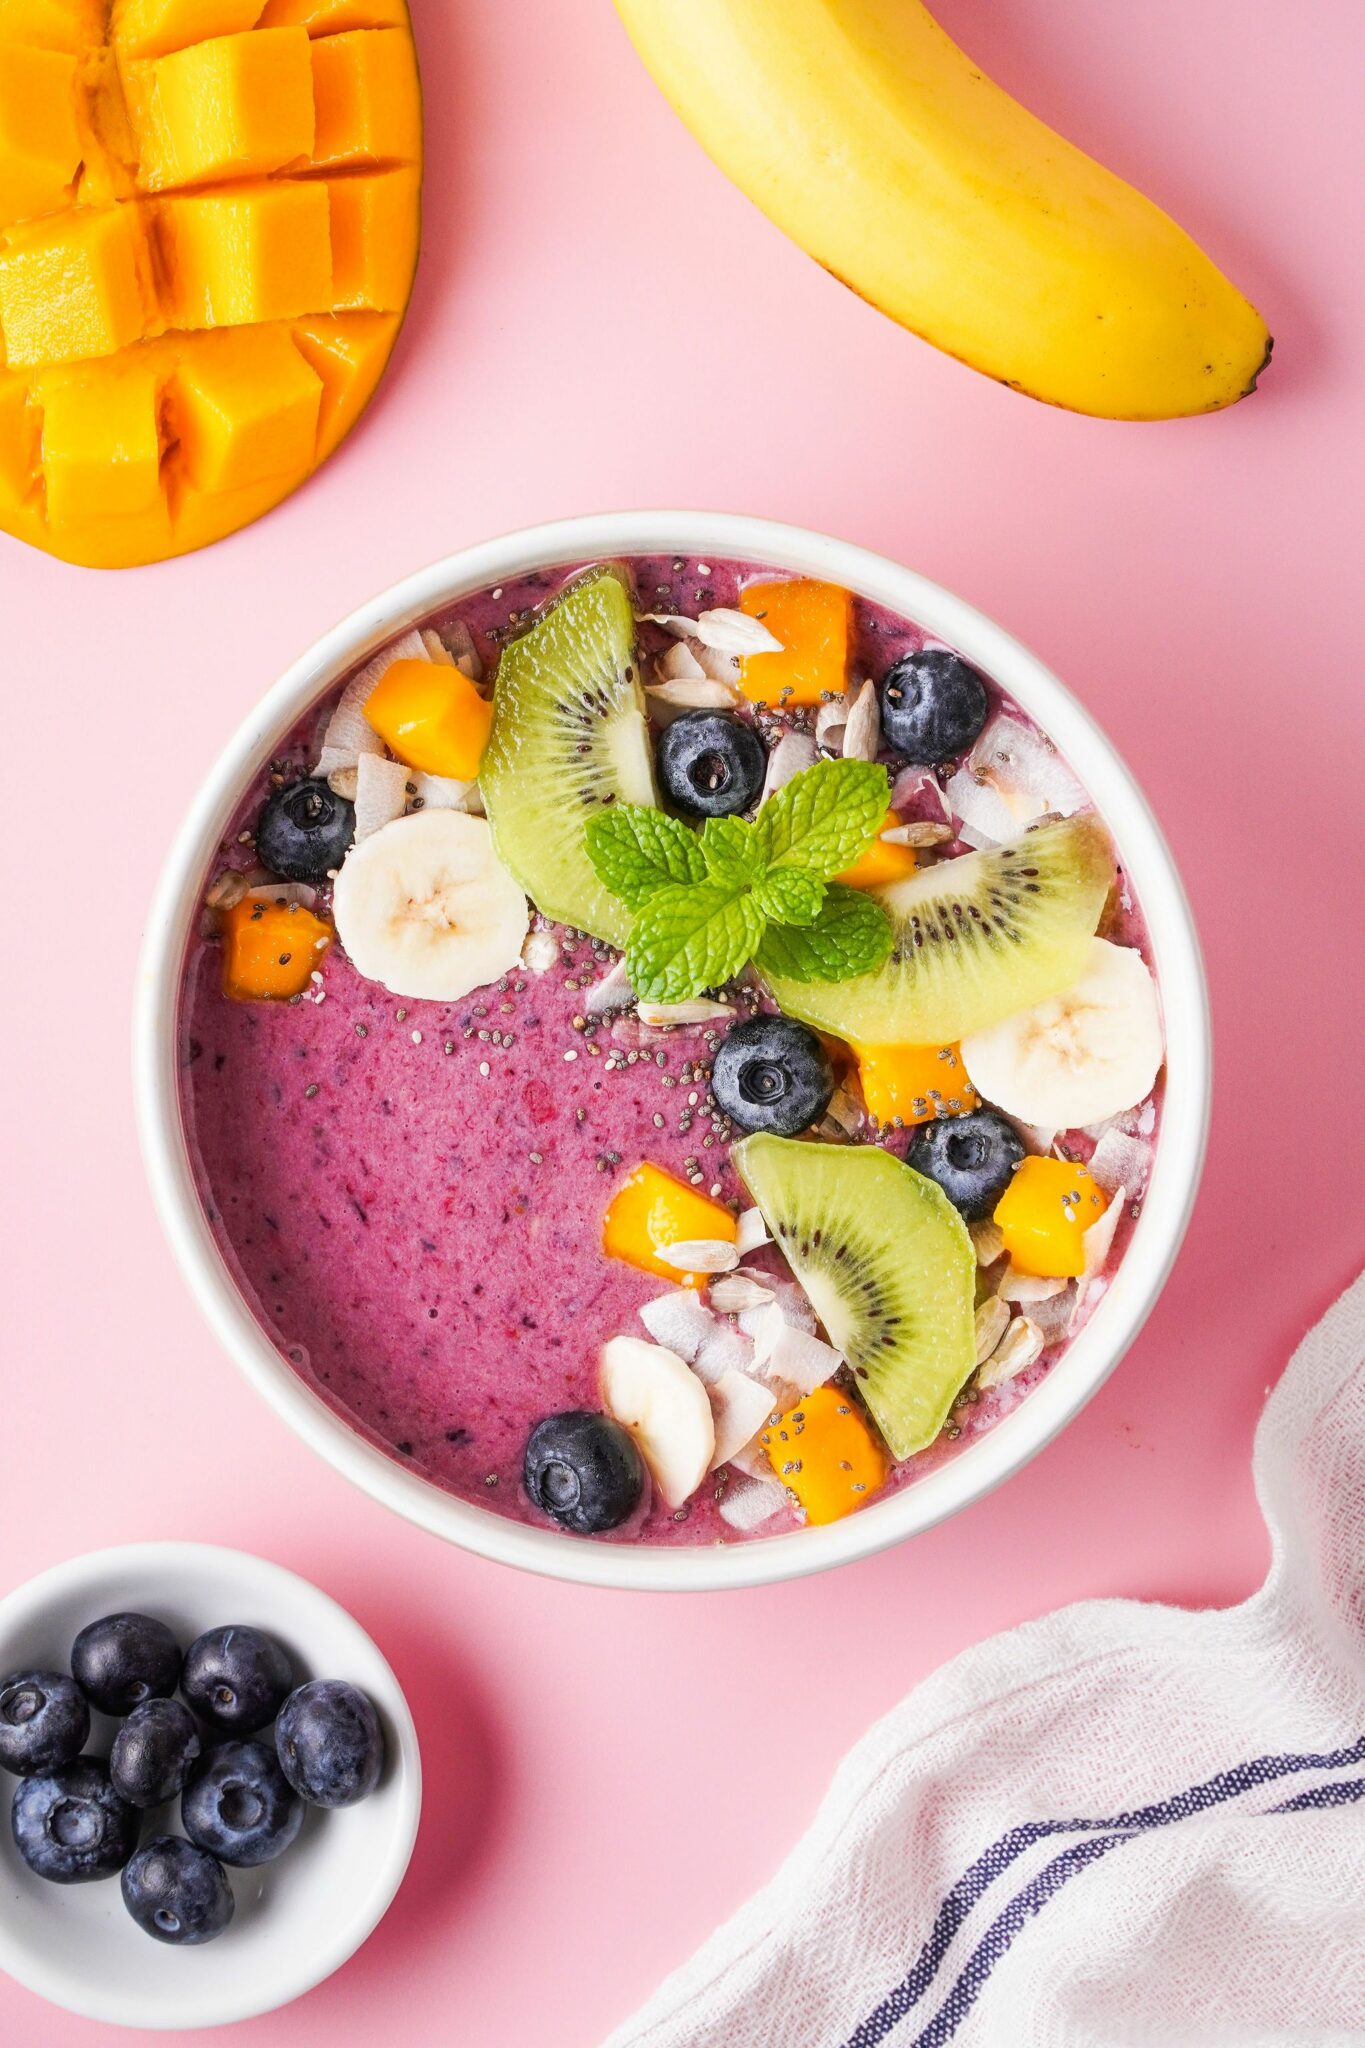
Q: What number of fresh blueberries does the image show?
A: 14